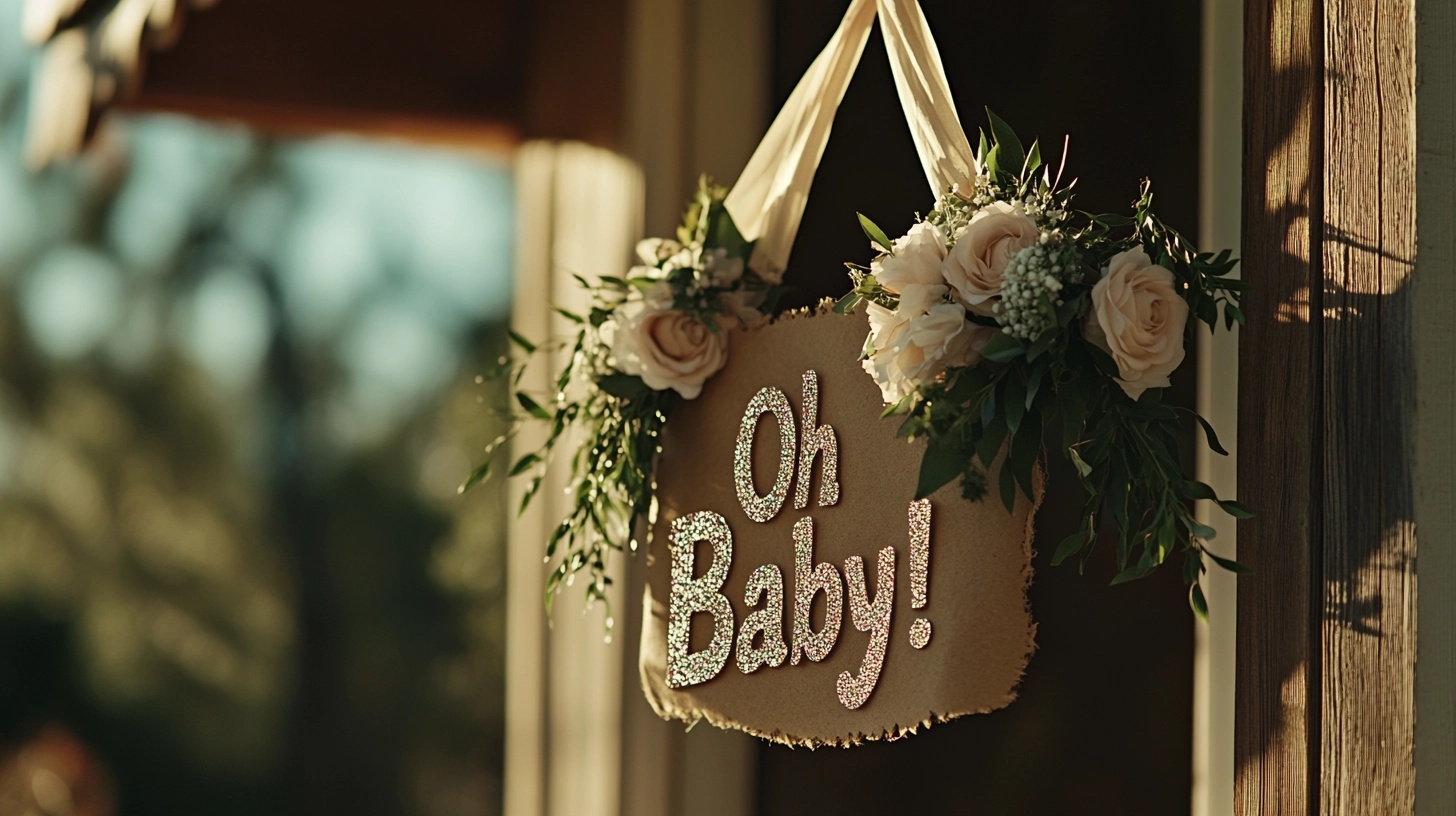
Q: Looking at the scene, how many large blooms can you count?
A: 5